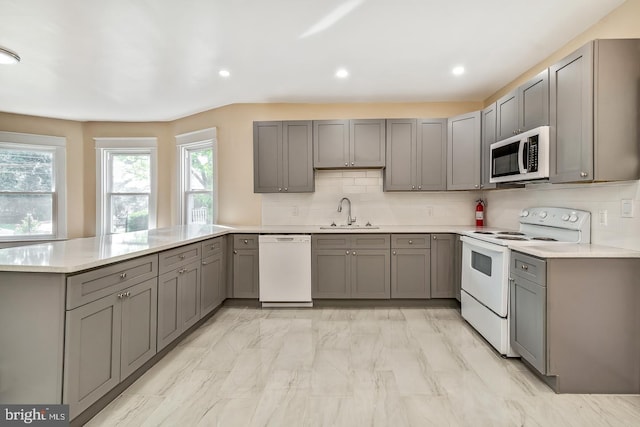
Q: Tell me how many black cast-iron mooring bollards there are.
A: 0